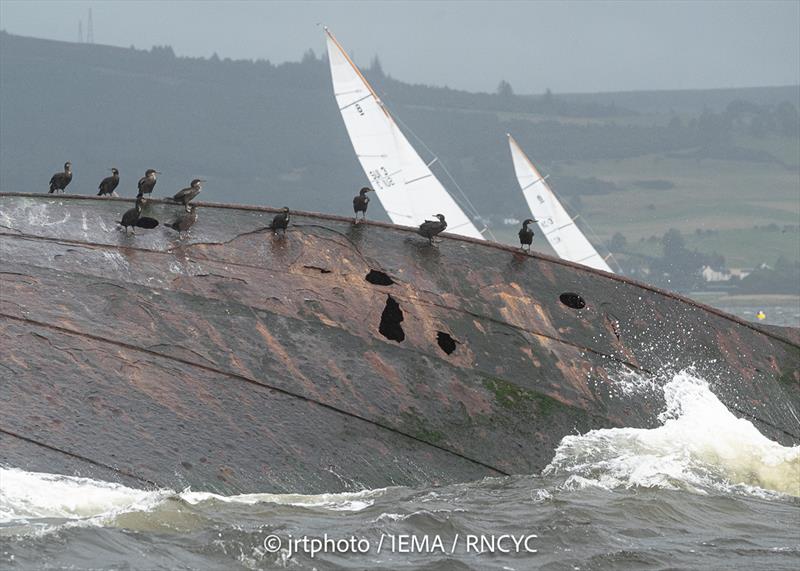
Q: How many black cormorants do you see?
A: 10